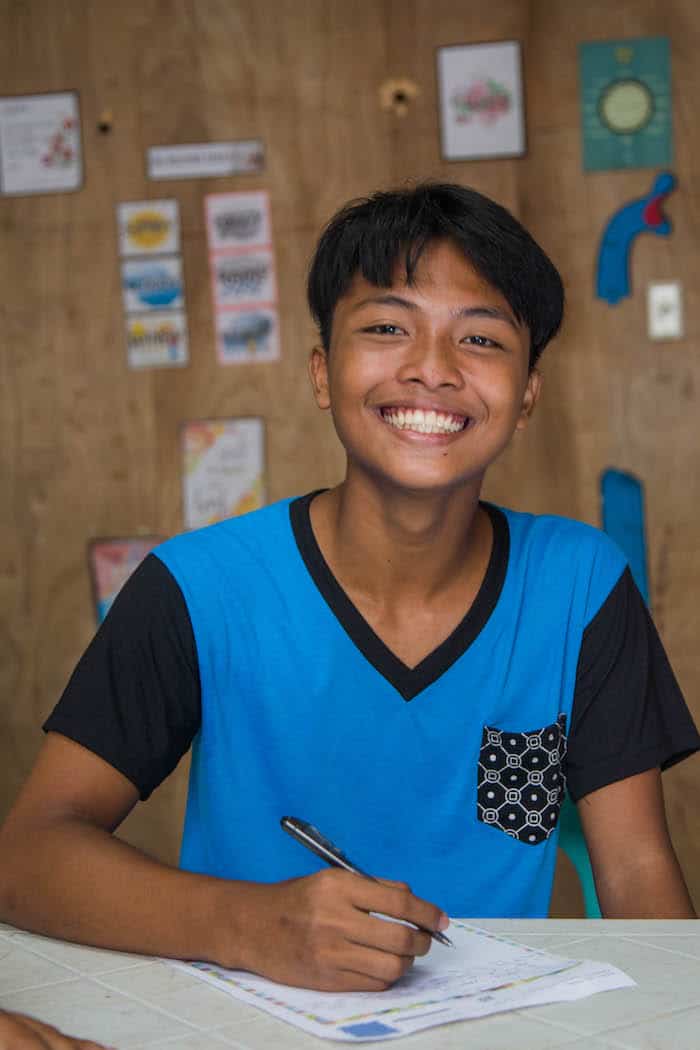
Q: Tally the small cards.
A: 6